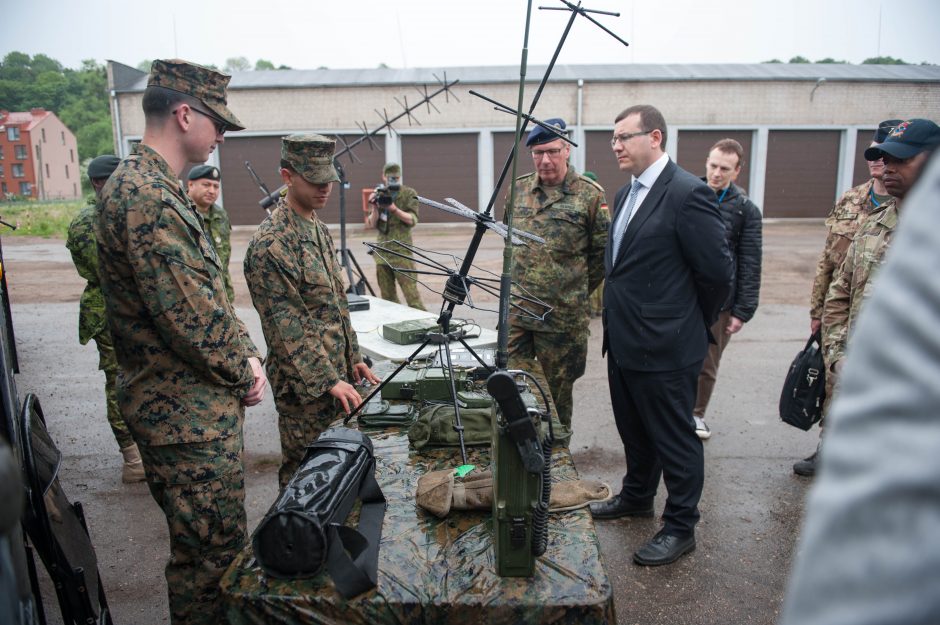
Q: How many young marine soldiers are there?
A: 2